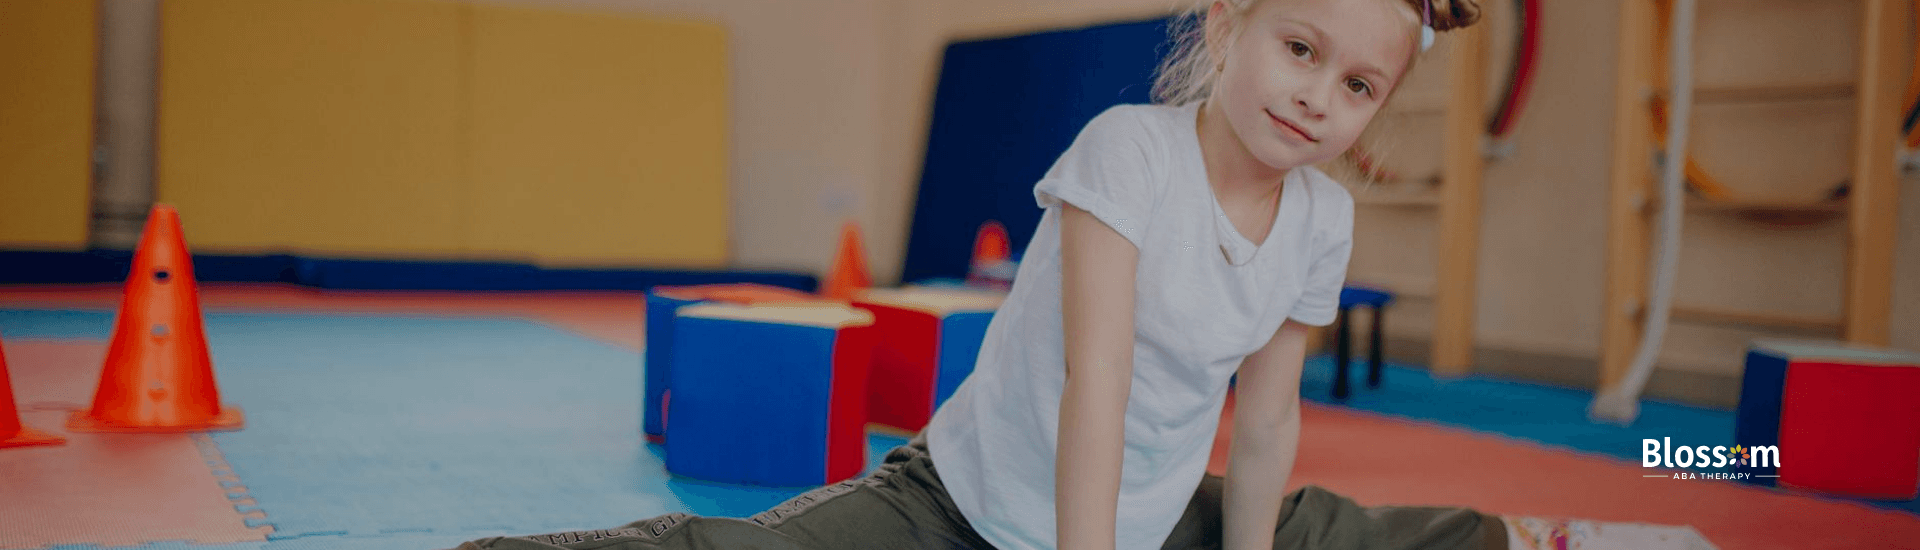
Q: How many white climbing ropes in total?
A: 1